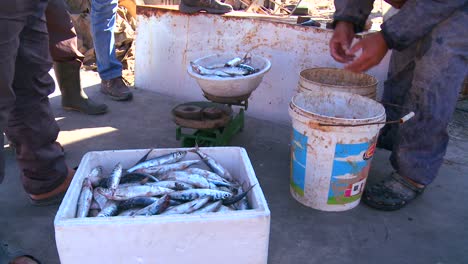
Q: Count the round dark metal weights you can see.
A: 2